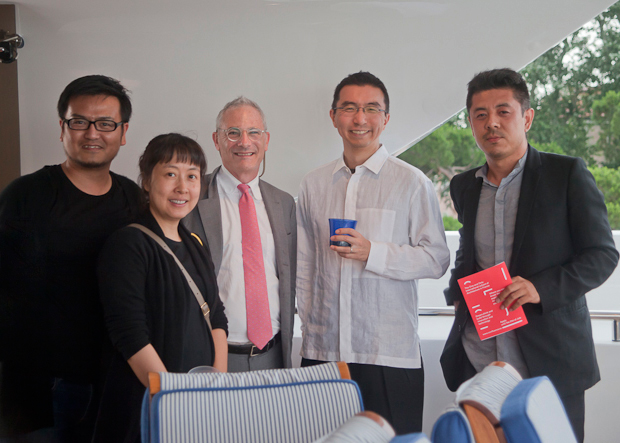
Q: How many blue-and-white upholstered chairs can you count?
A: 3